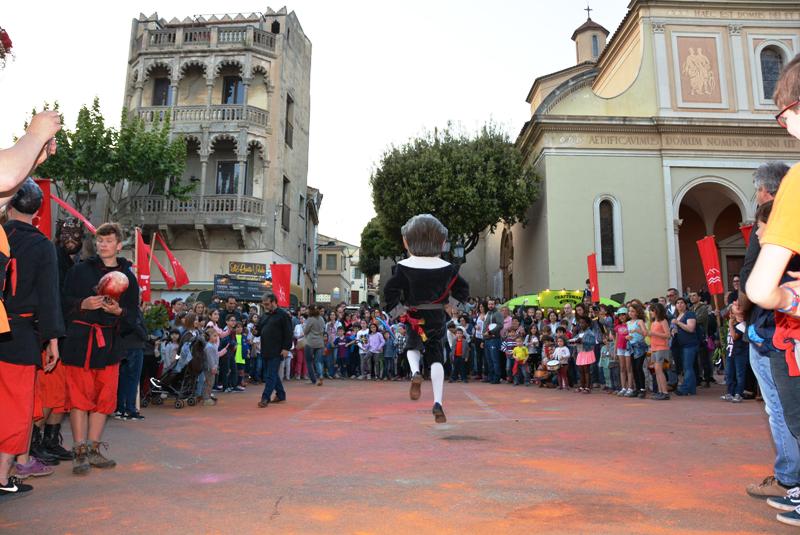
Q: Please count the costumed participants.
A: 4